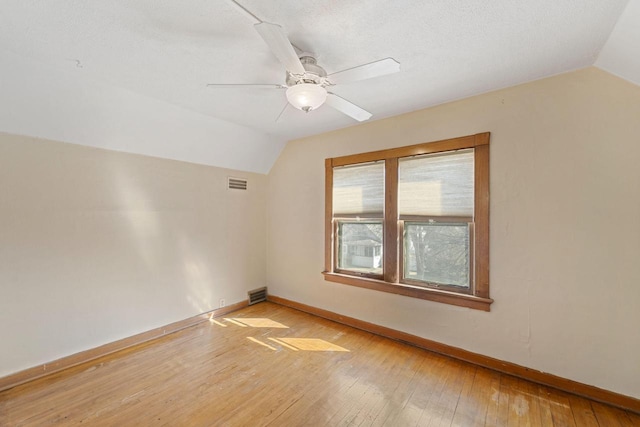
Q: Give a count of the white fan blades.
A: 5